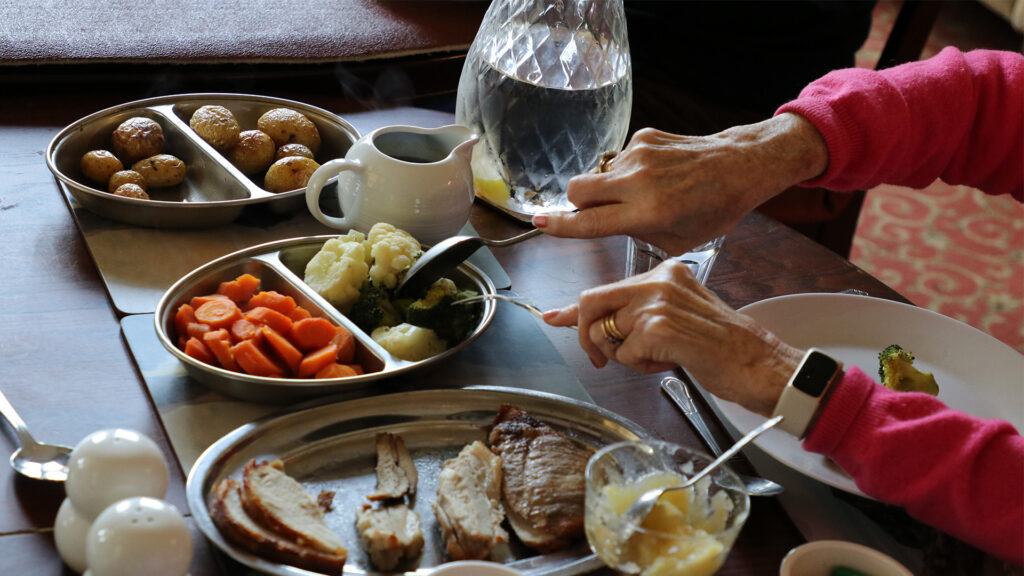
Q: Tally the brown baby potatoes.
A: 10